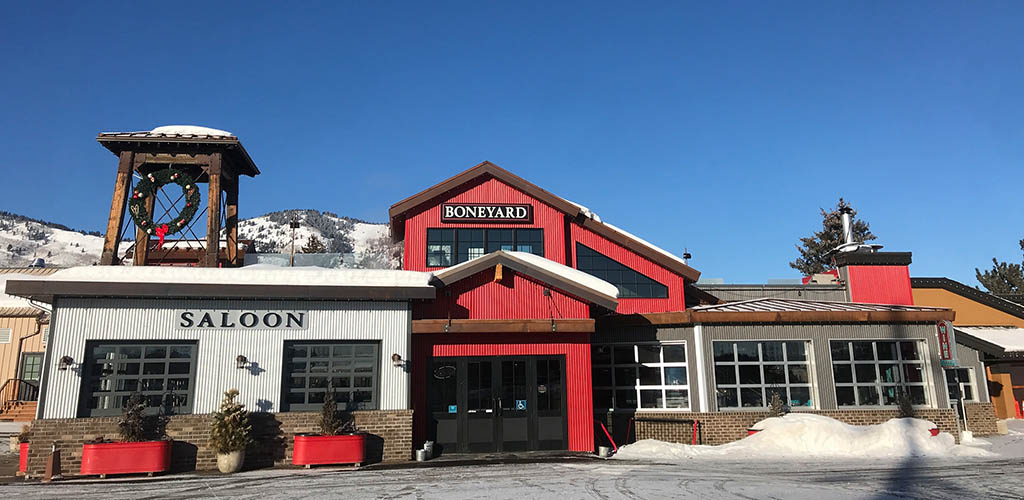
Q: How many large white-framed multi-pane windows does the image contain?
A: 3